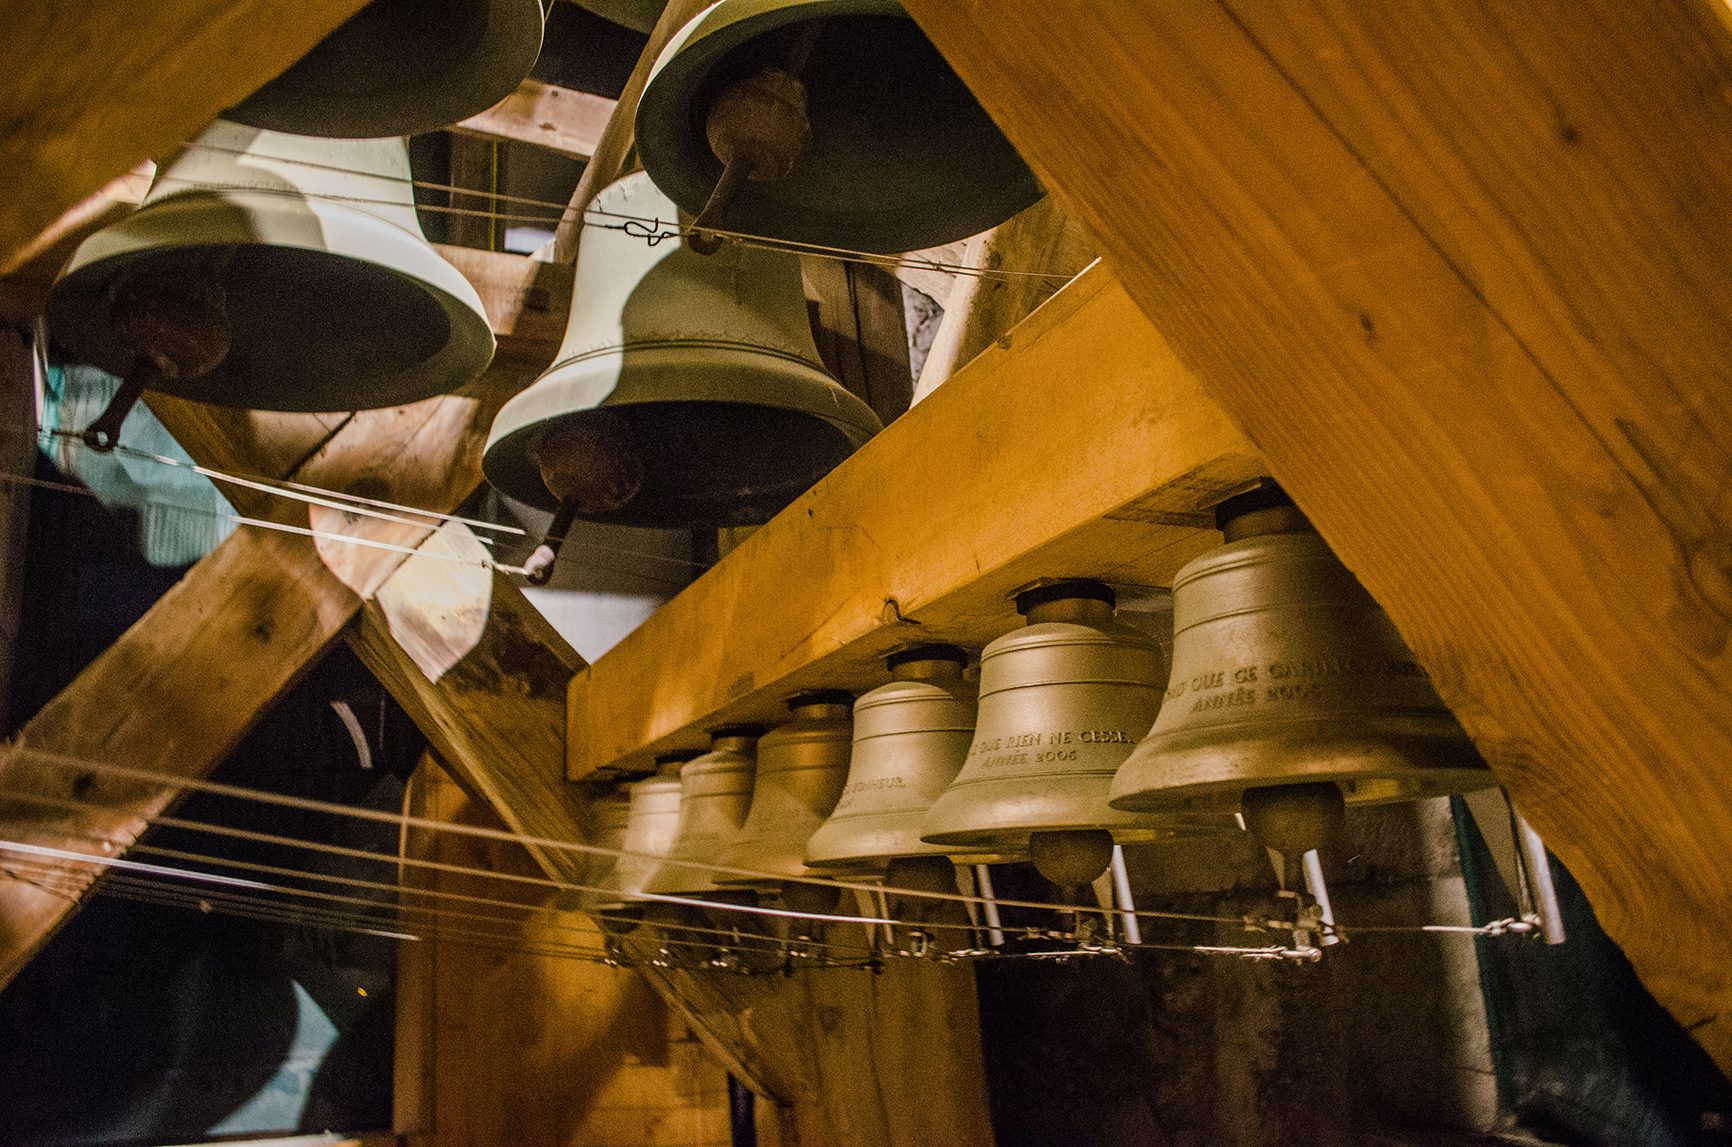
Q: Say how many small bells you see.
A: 7